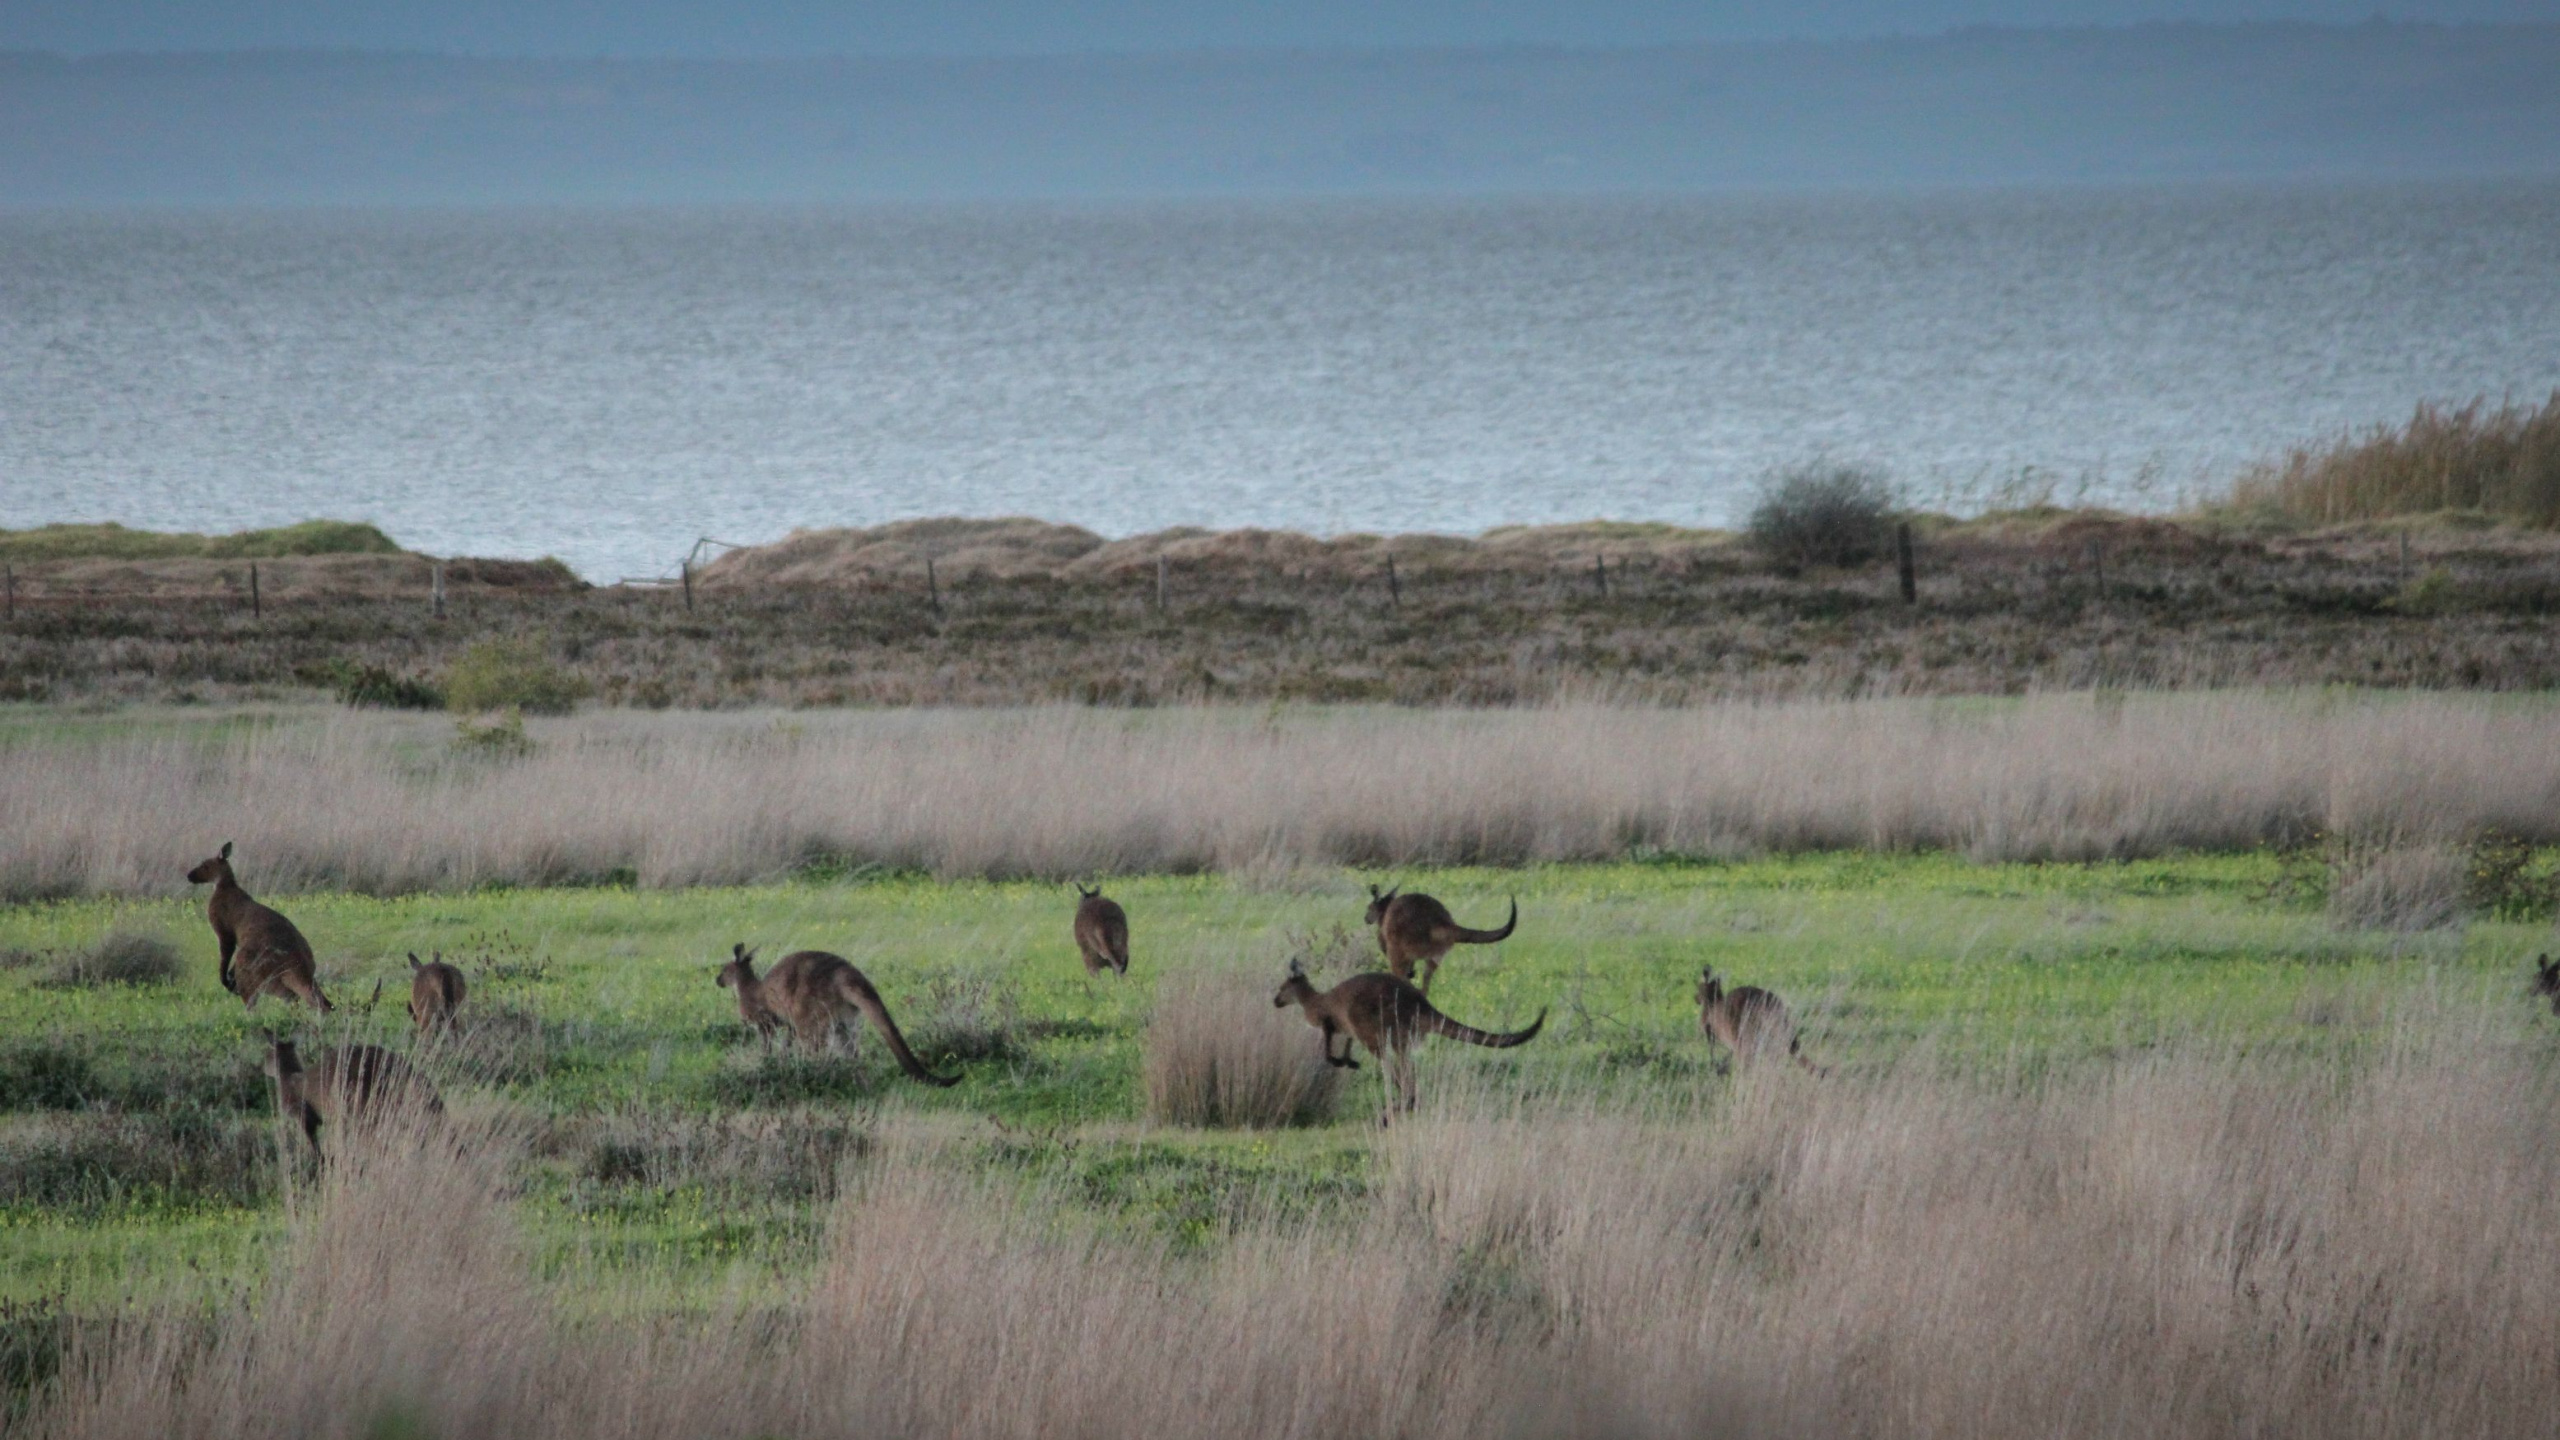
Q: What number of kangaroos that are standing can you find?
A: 1